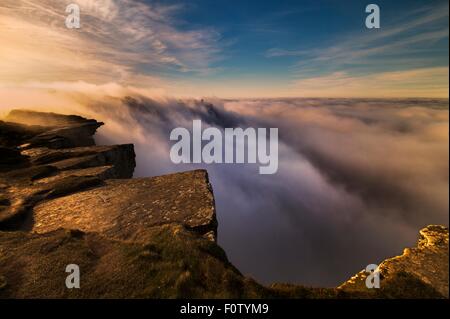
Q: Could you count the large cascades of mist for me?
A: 1